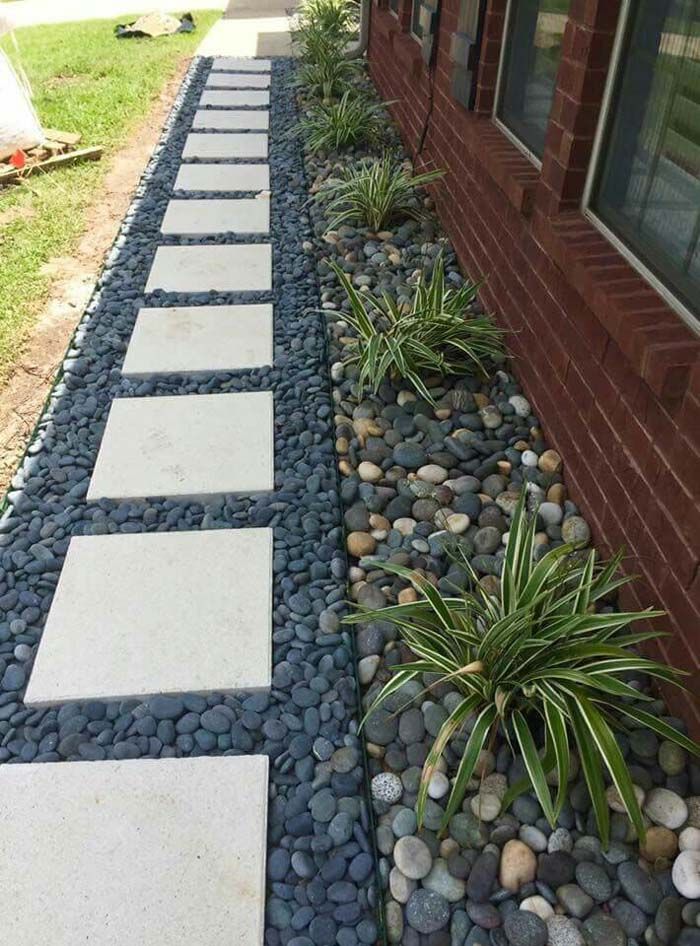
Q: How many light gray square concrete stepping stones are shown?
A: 12